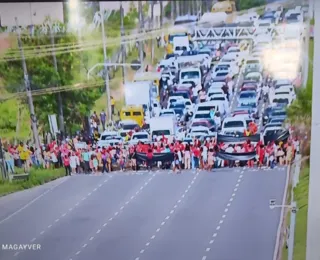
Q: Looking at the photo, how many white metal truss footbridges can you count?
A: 1